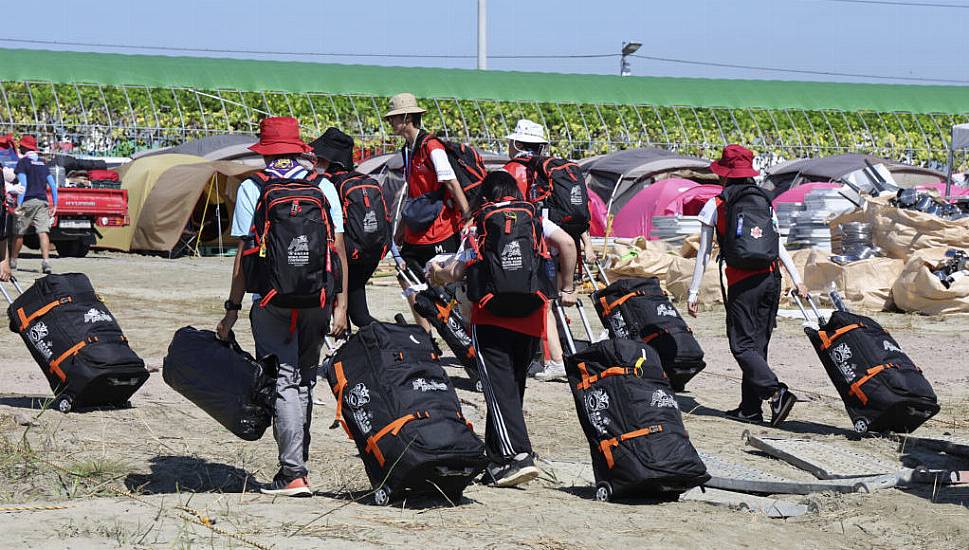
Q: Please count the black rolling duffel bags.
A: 6